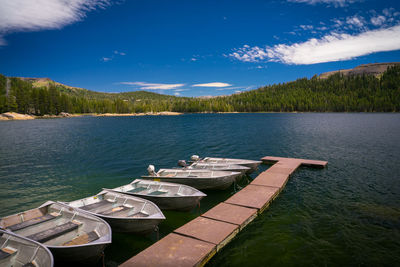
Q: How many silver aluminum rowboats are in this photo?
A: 7